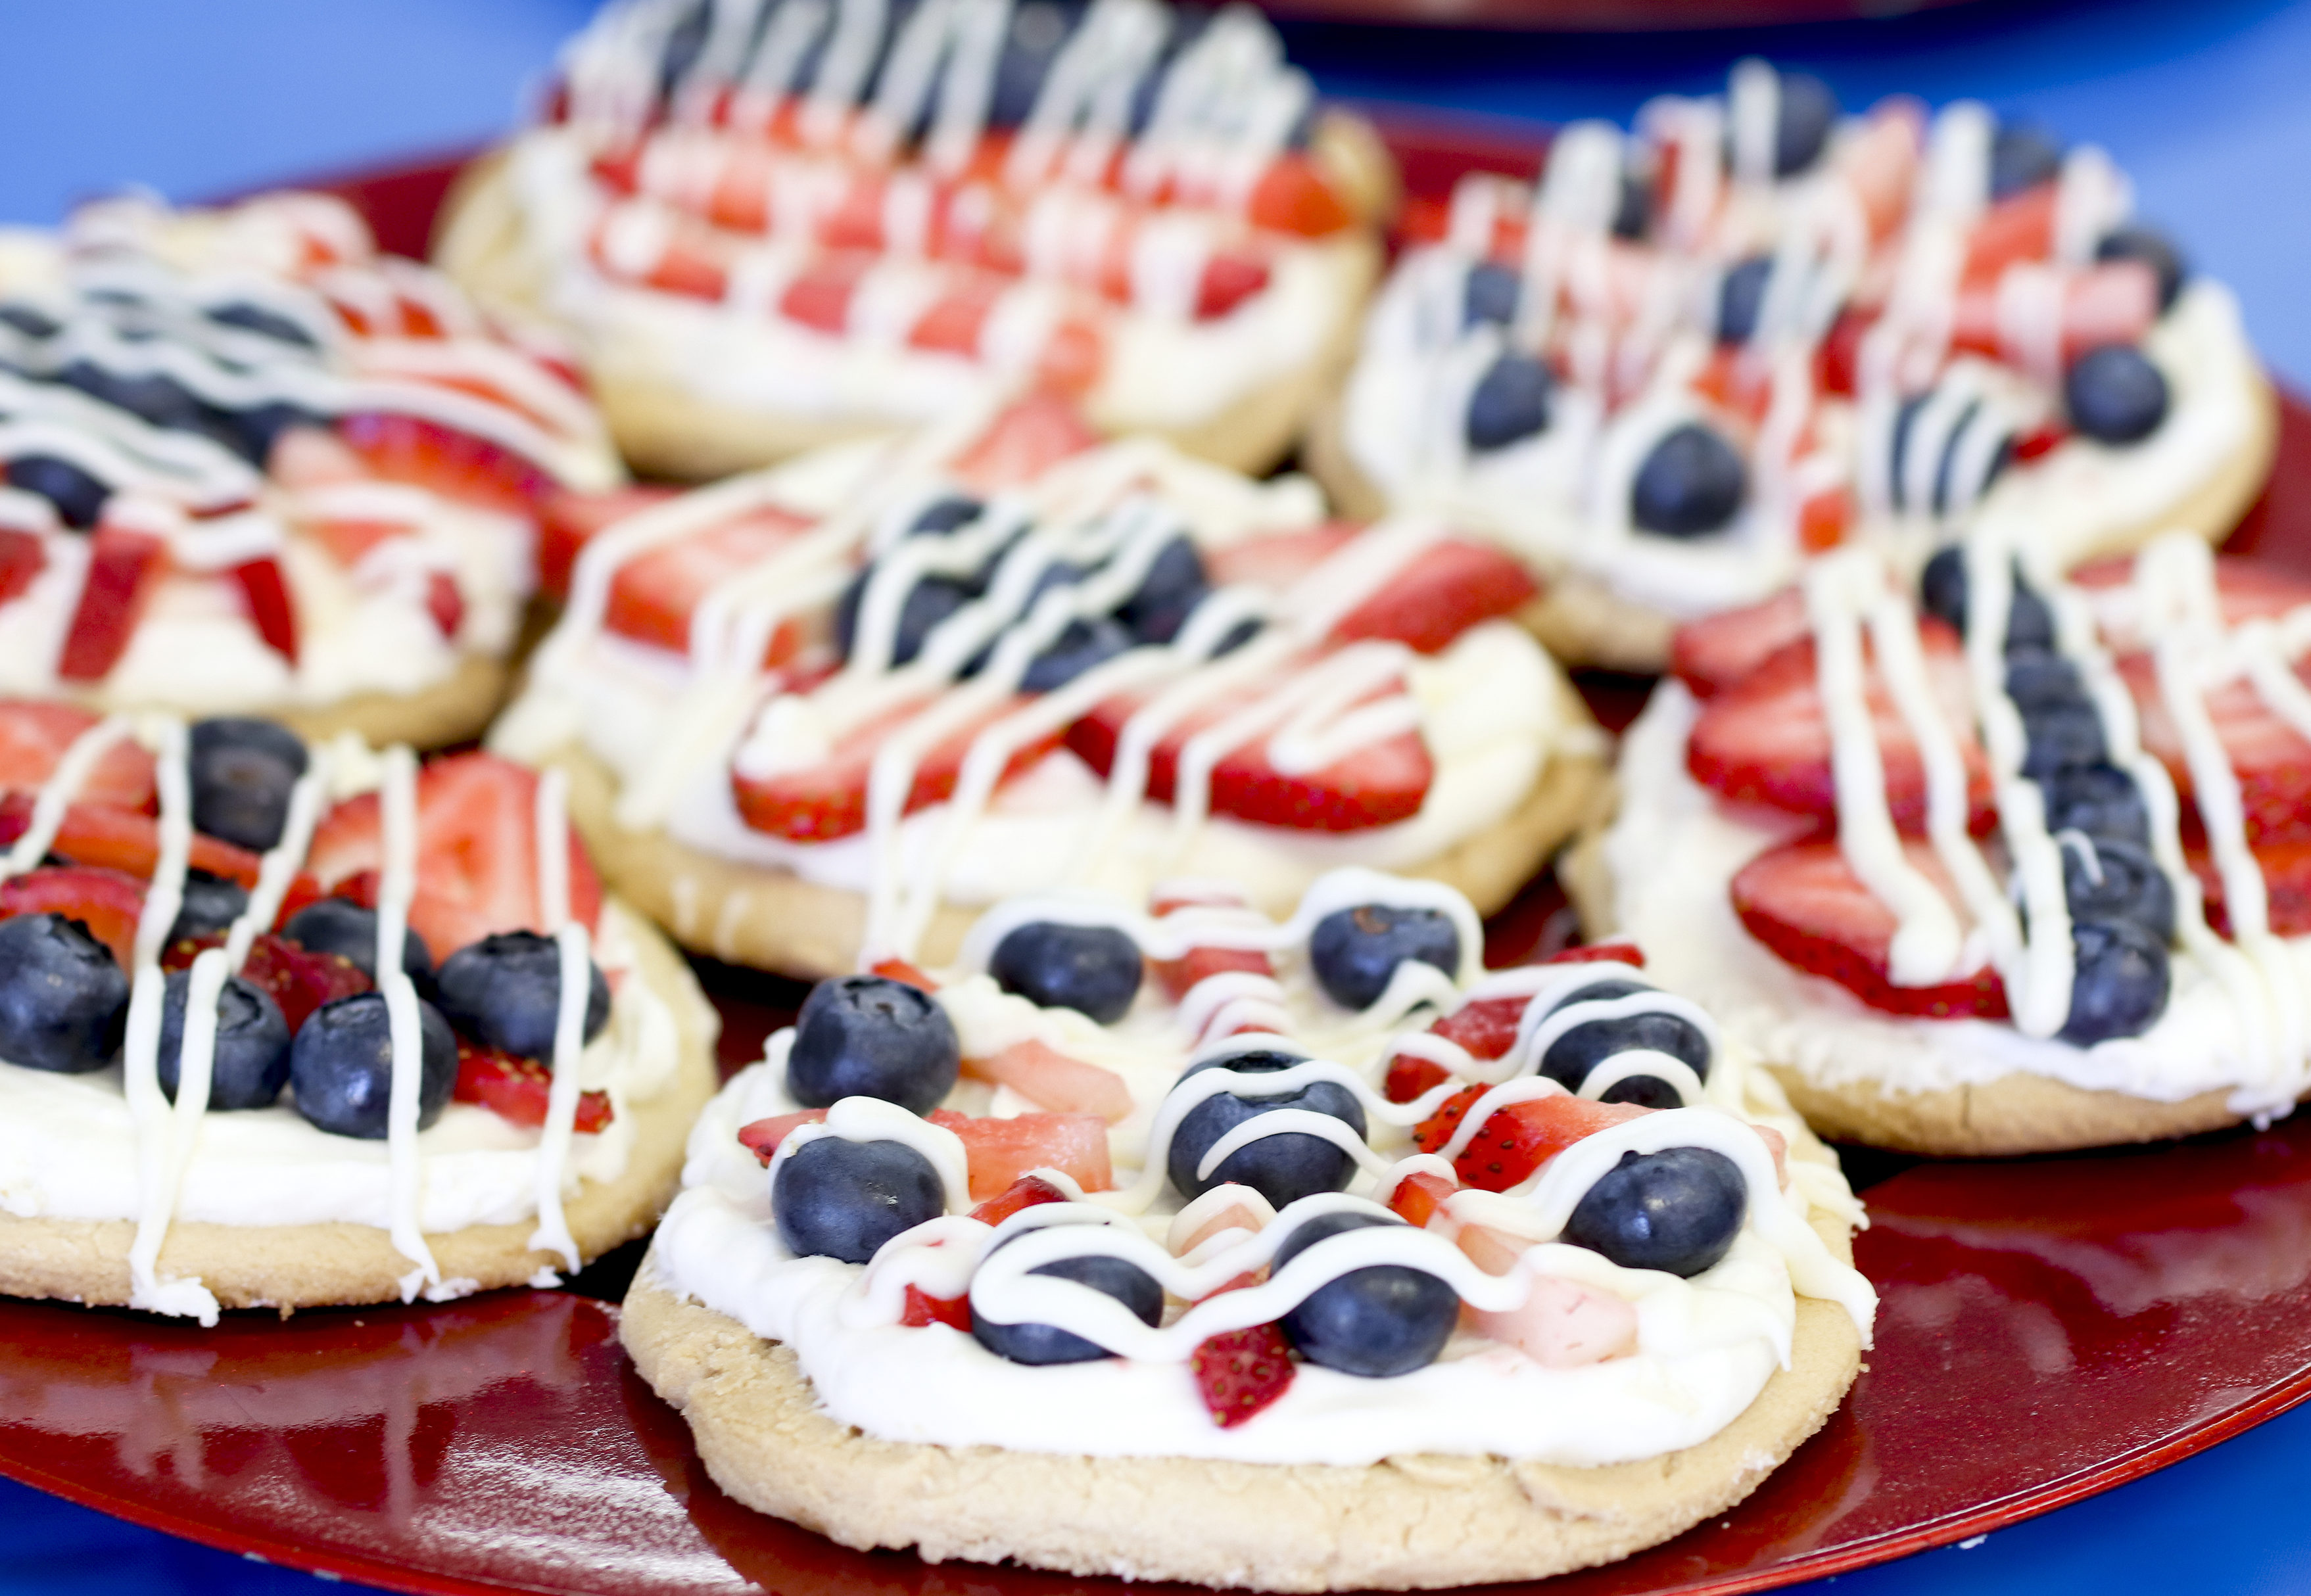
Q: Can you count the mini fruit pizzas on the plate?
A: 7